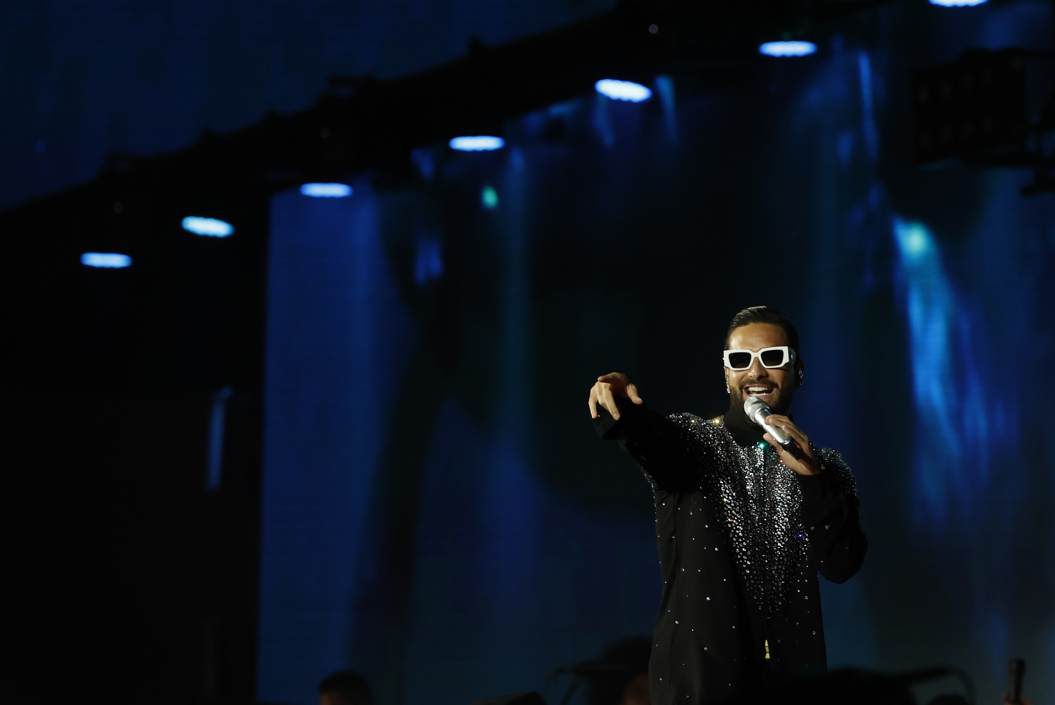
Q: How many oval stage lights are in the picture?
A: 7